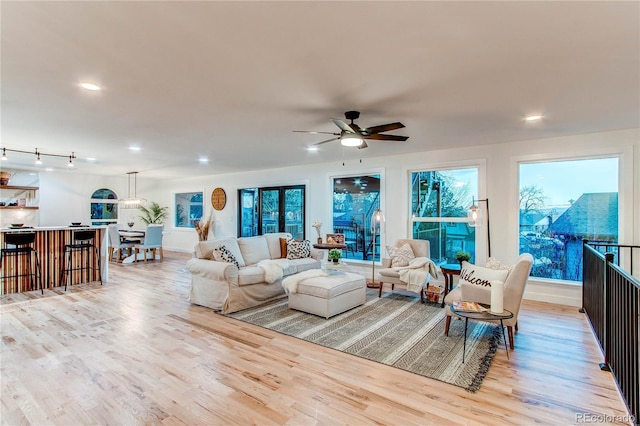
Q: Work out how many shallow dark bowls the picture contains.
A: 2